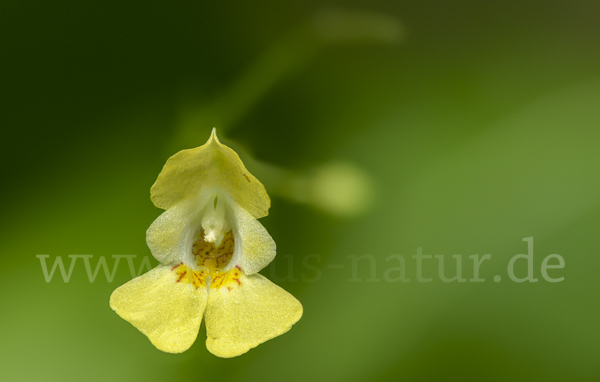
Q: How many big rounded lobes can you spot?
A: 2